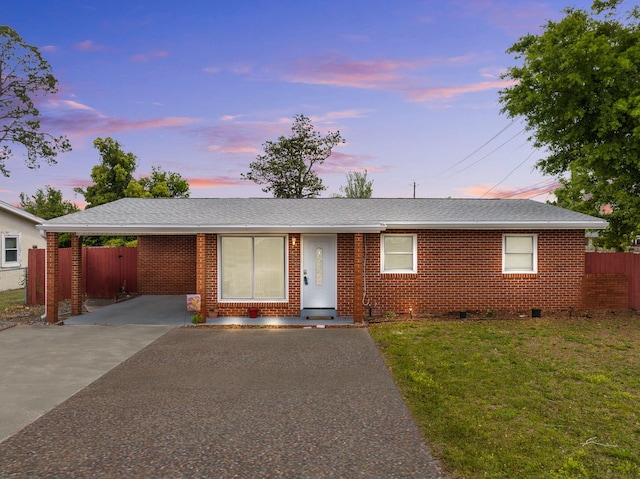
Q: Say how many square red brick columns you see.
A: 4